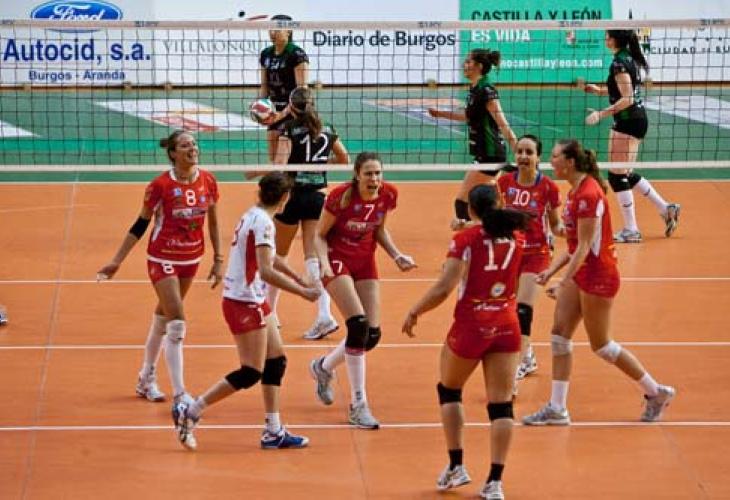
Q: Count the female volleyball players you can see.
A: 10